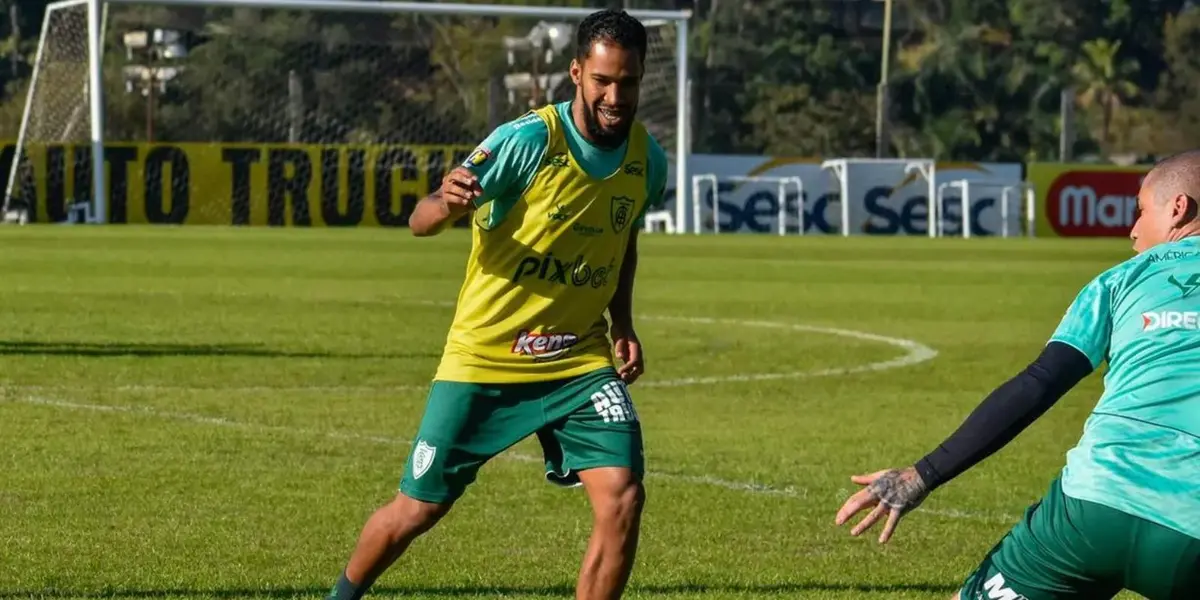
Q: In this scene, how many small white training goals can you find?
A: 3